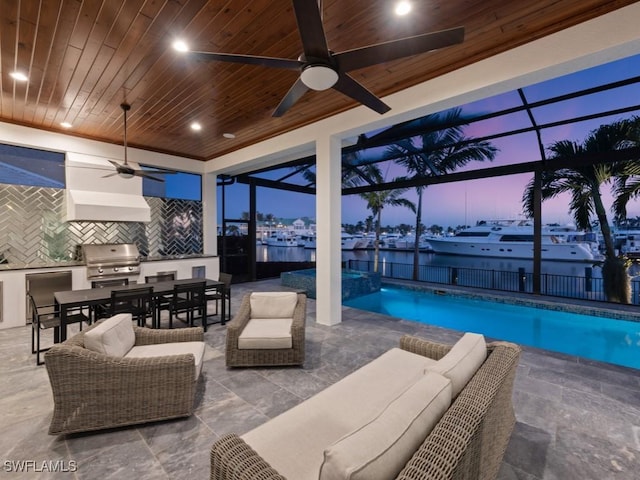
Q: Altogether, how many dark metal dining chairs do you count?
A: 6